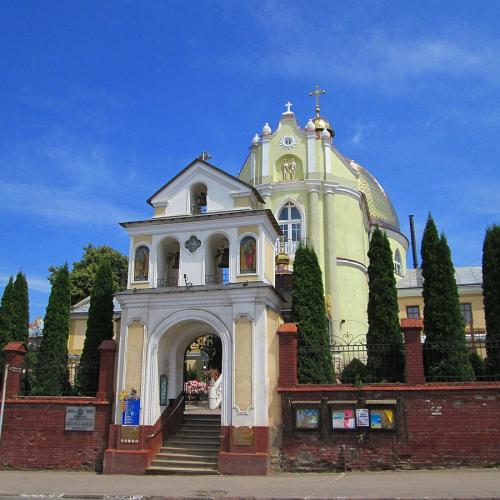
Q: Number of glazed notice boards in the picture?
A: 3